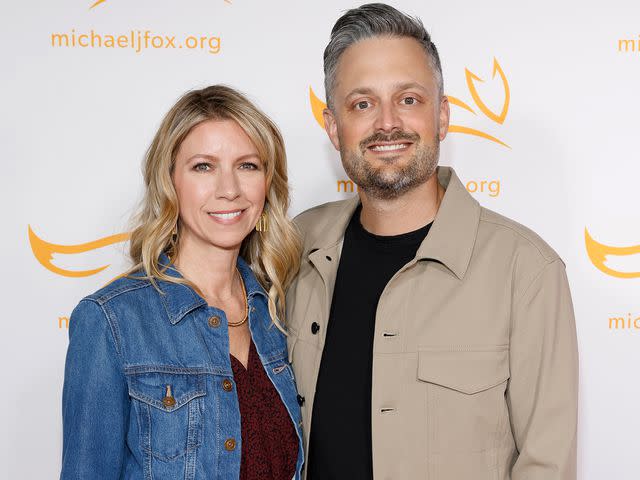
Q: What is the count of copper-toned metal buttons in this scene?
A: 4